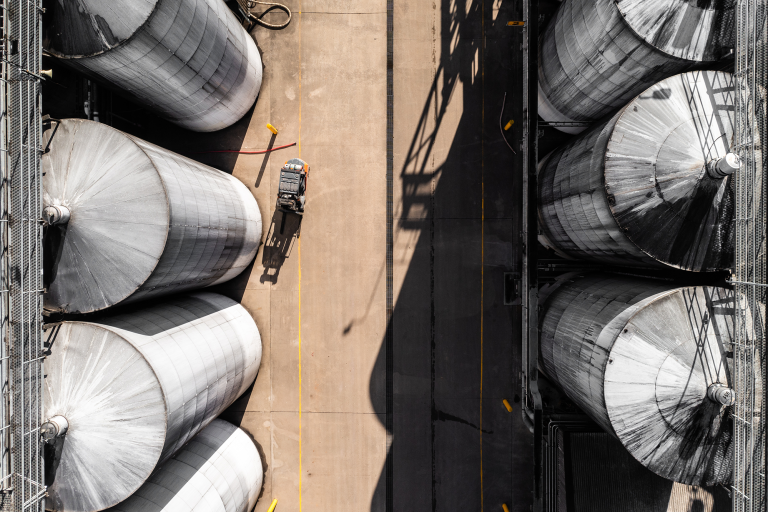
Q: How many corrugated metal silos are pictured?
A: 7